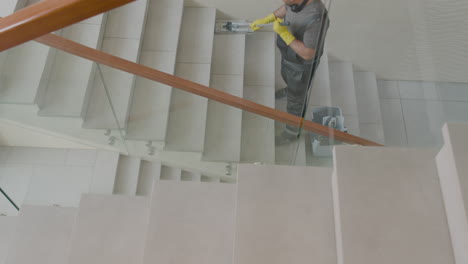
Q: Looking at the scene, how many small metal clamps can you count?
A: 6